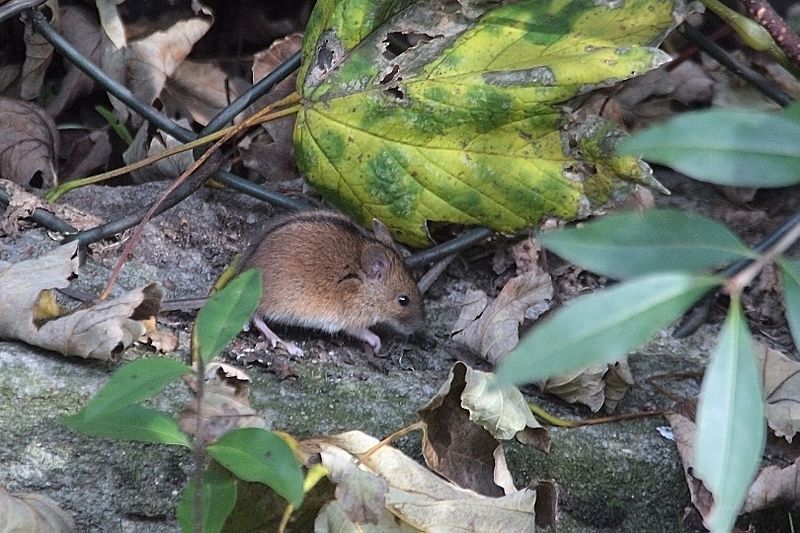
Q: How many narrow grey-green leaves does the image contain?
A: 5